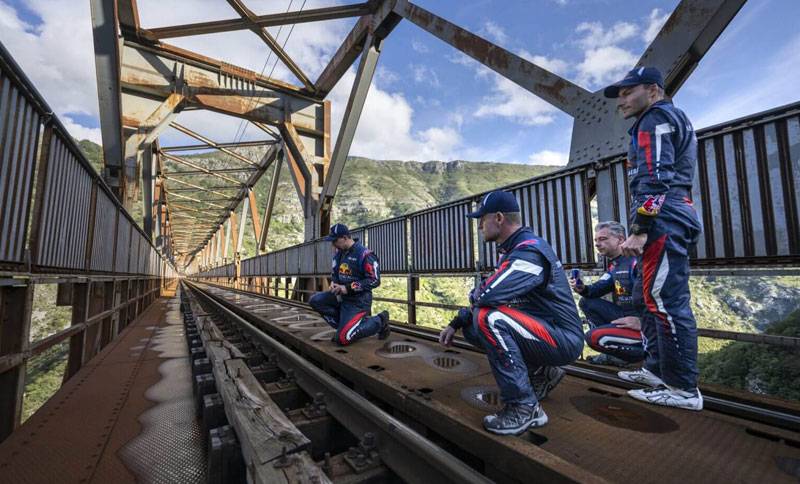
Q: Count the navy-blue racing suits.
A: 4